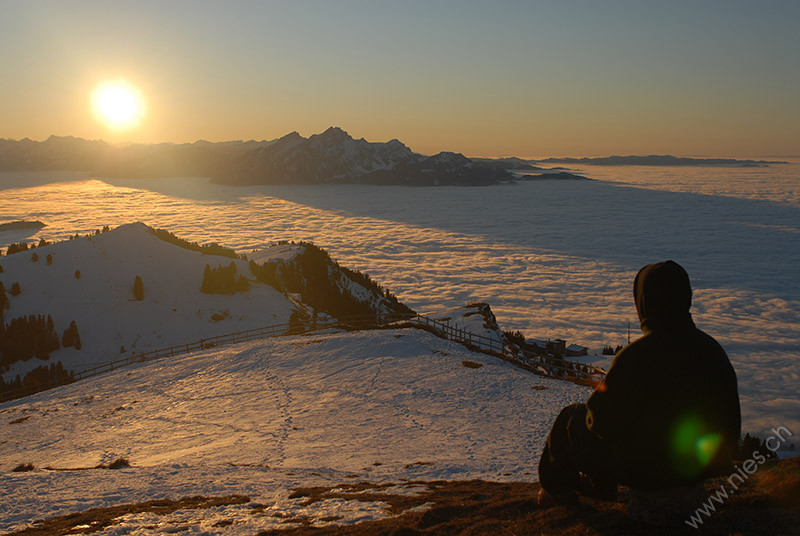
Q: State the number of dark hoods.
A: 1